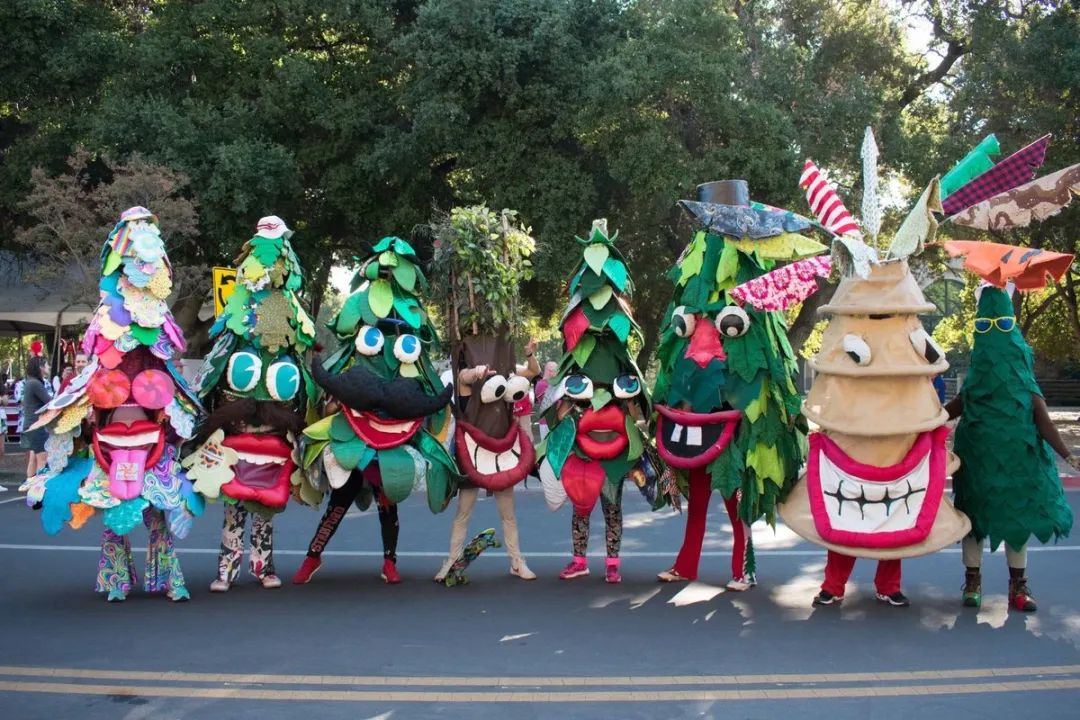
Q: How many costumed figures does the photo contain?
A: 8